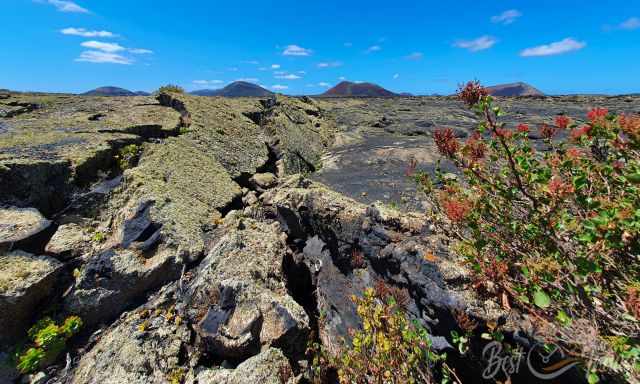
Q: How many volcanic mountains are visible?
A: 4